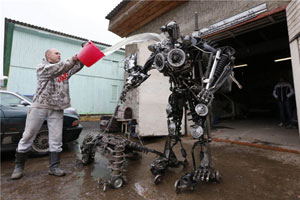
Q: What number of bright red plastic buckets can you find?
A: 1